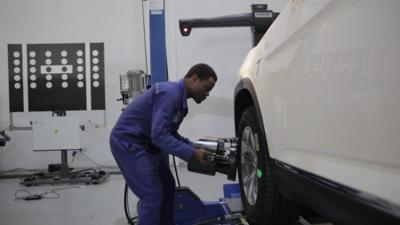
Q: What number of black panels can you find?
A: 3